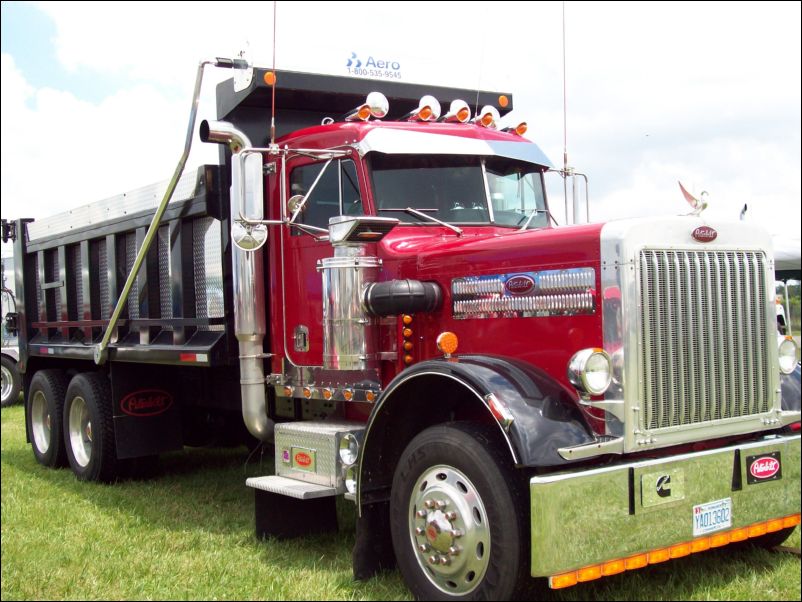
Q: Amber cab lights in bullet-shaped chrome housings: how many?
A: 5